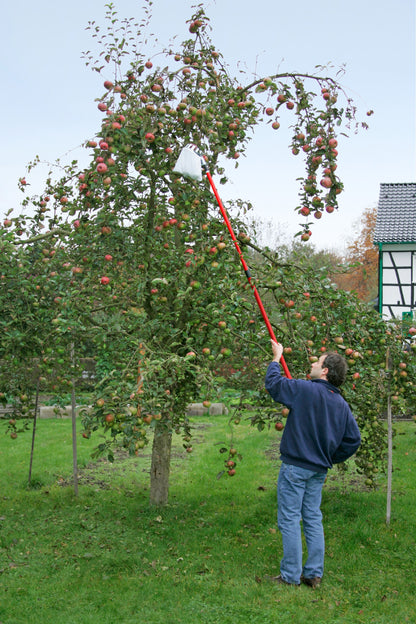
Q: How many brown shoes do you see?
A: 2